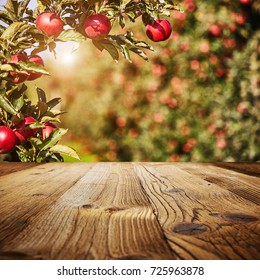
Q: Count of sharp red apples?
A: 8